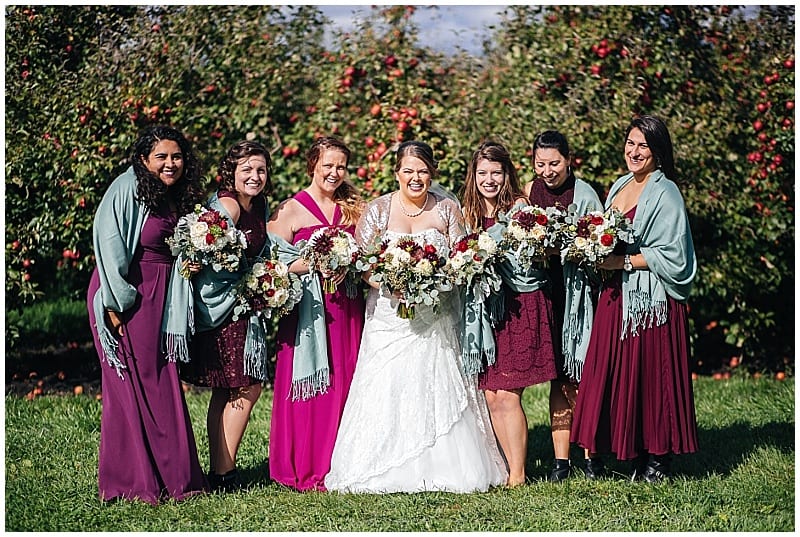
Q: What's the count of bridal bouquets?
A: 7